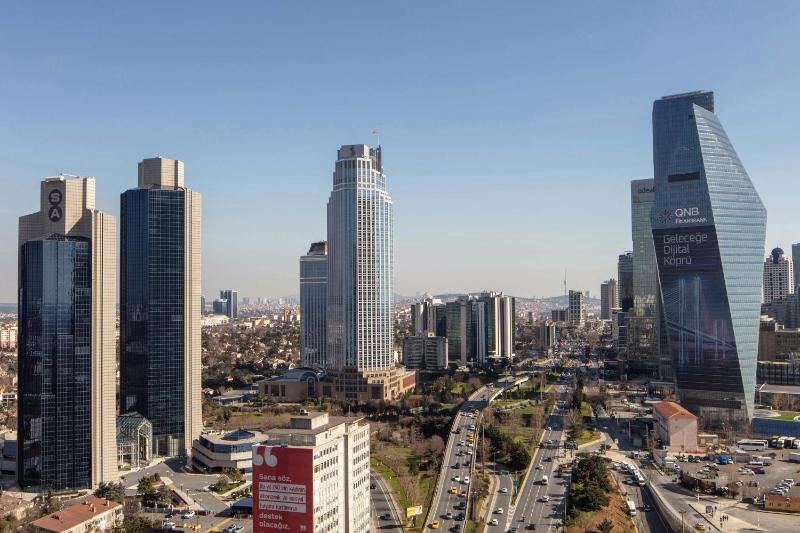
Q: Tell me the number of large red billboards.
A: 1